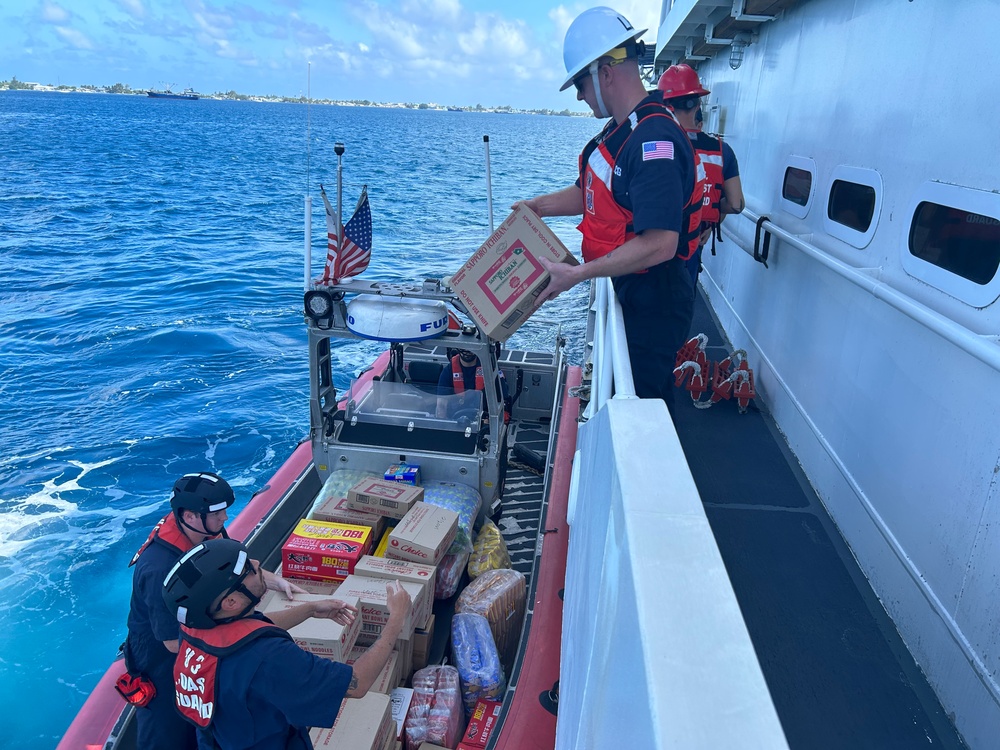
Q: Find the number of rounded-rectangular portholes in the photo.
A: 3